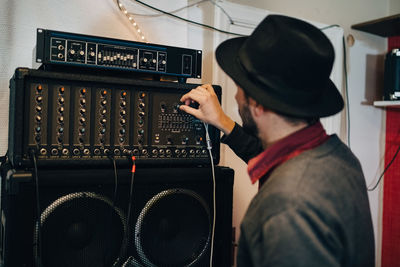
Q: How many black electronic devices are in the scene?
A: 3